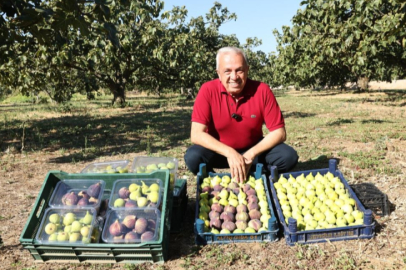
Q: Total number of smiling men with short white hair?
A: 1